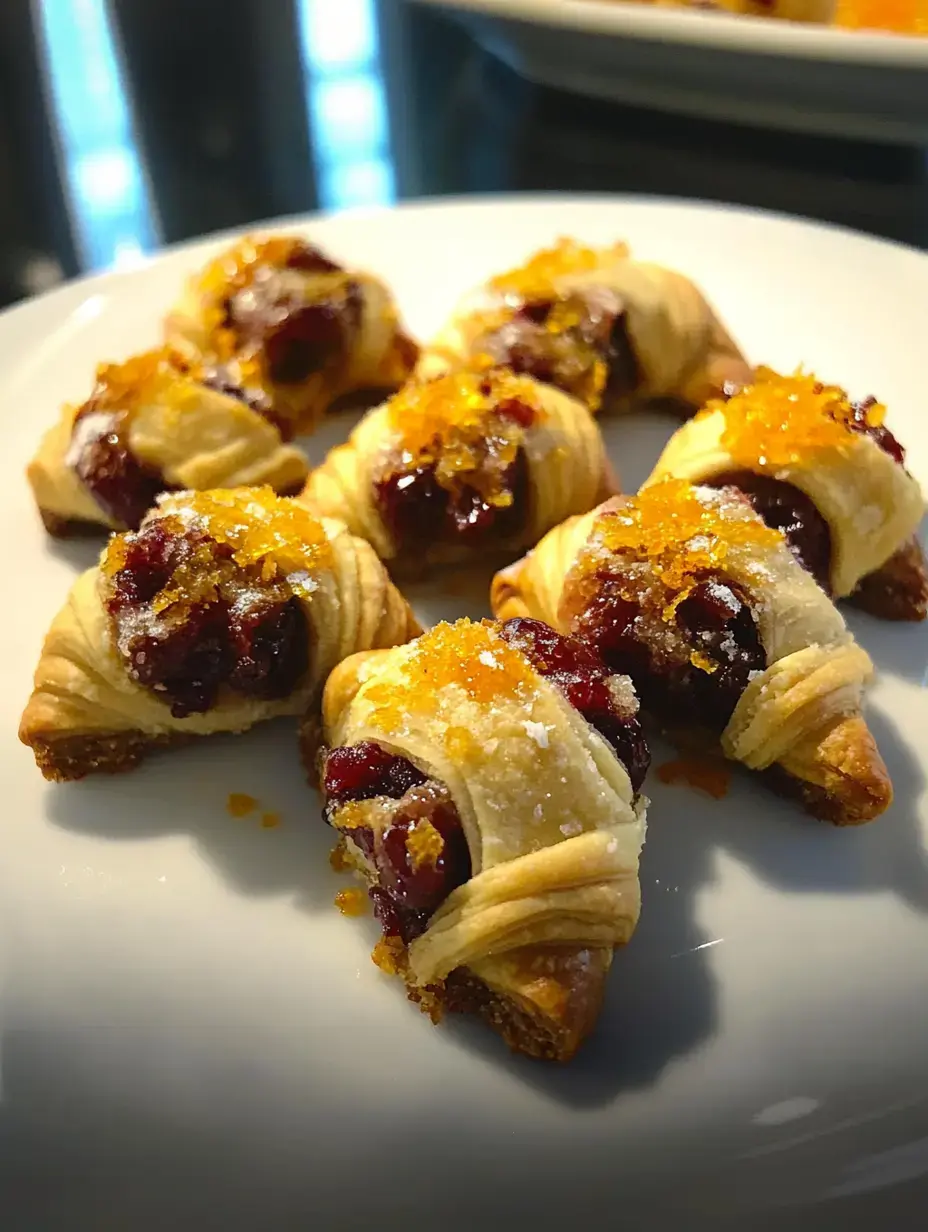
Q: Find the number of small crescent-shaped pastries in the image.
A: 8